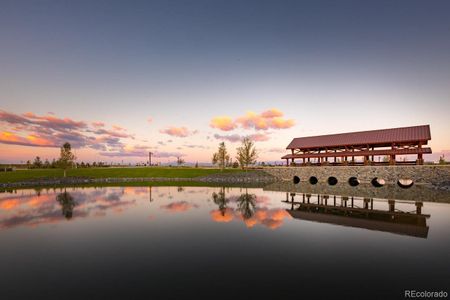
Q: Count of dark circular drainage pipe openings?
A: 6